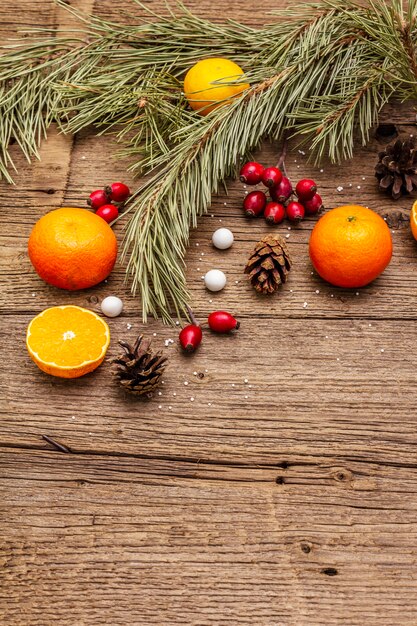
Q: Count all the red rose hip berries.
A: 13